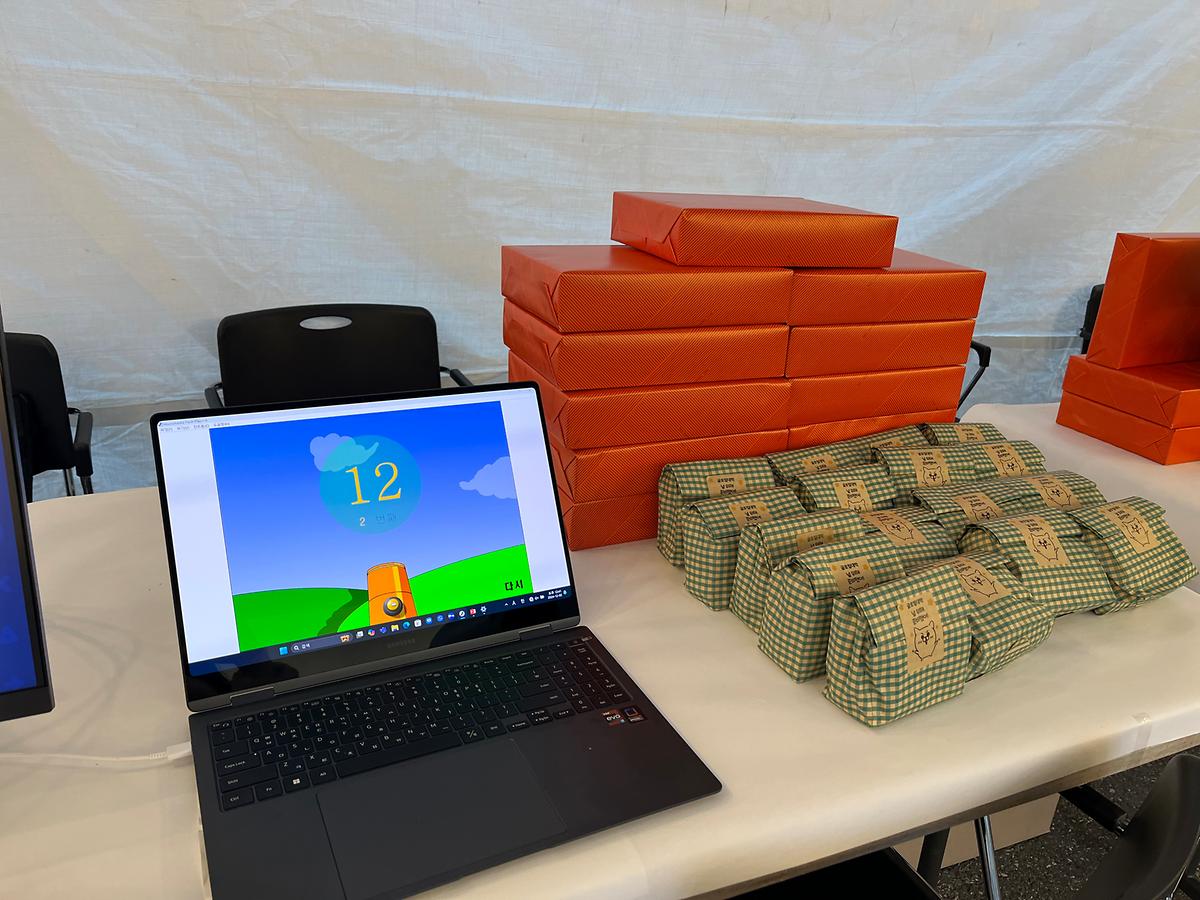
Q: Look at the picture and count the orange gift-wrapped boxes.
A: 13